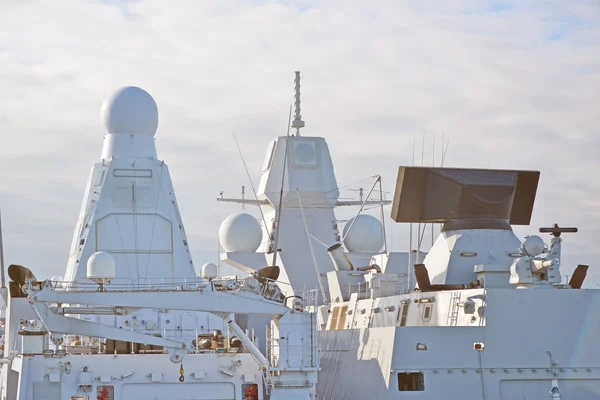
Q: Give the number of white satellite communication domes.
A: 5